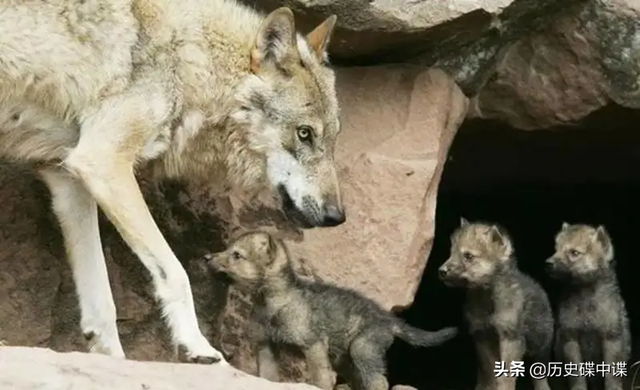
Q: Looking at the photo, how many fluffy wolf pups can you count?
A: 3